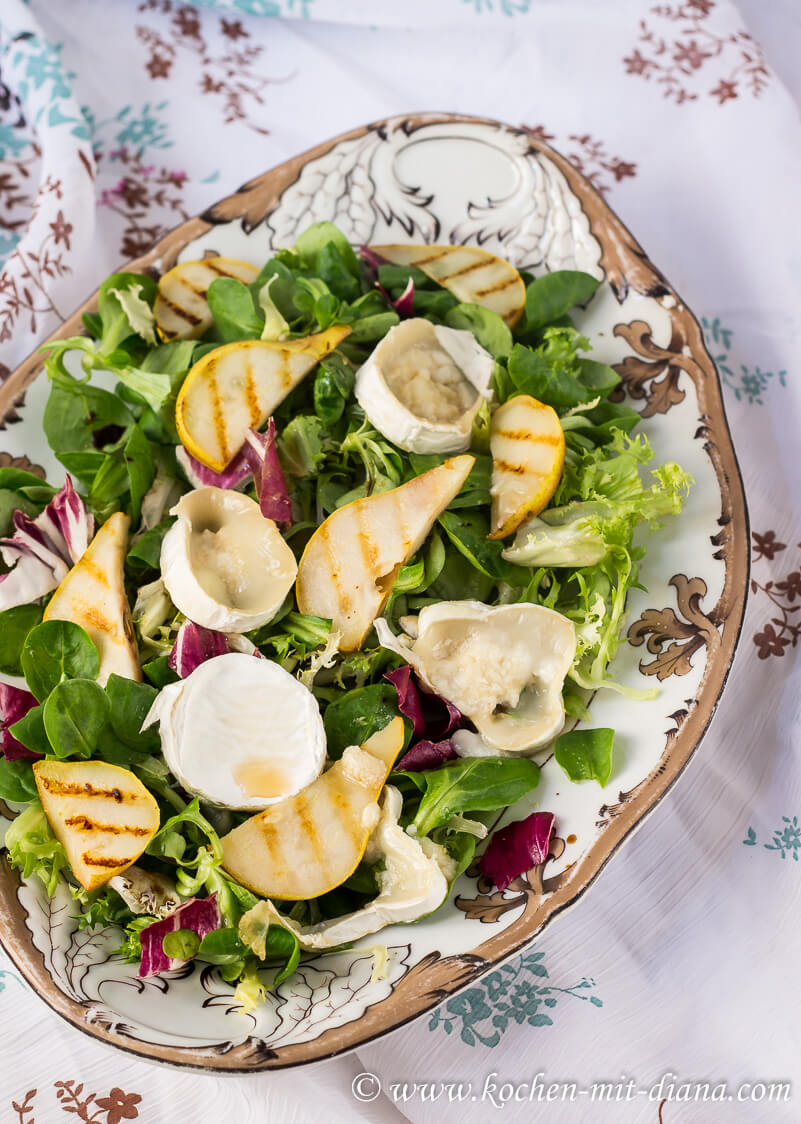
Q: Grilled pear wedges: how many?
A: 8